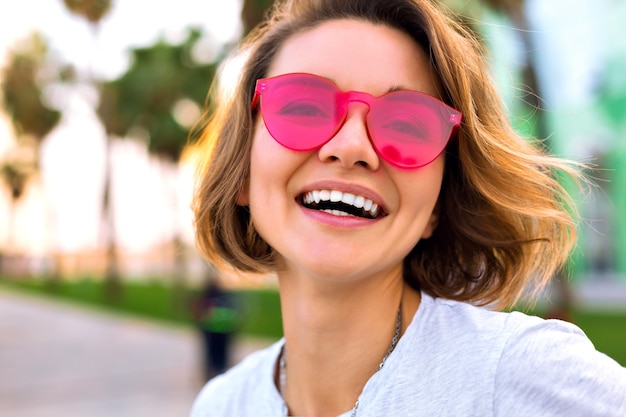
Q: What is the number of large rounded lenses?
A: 2